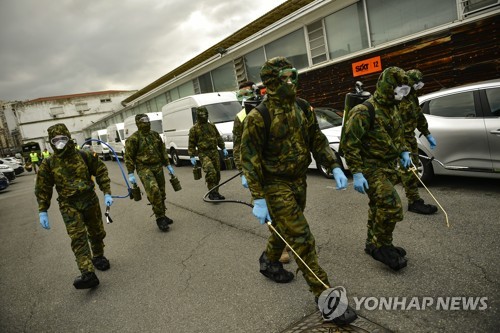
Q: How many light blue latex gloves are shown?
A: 12